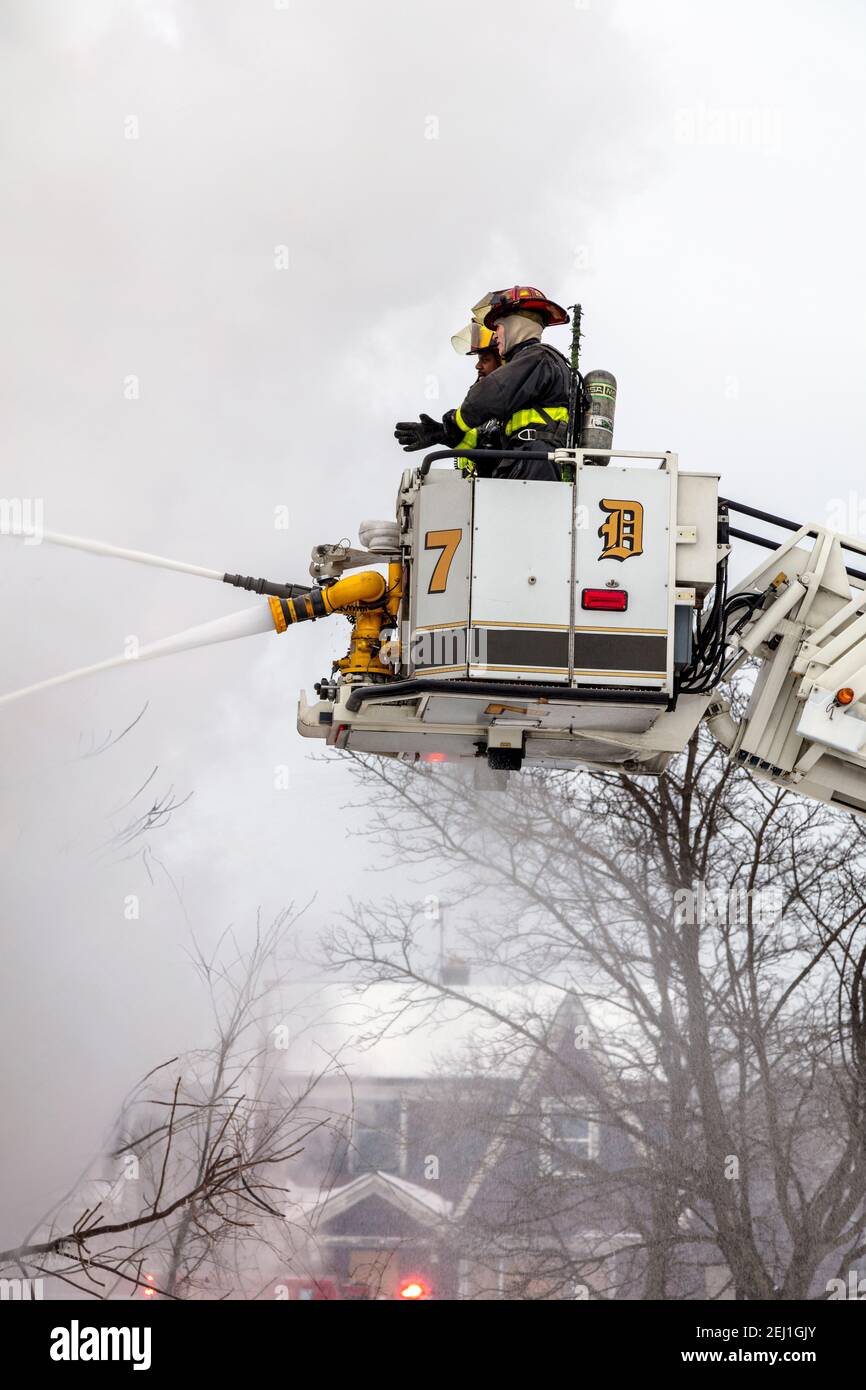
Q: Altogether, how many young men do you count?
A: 2